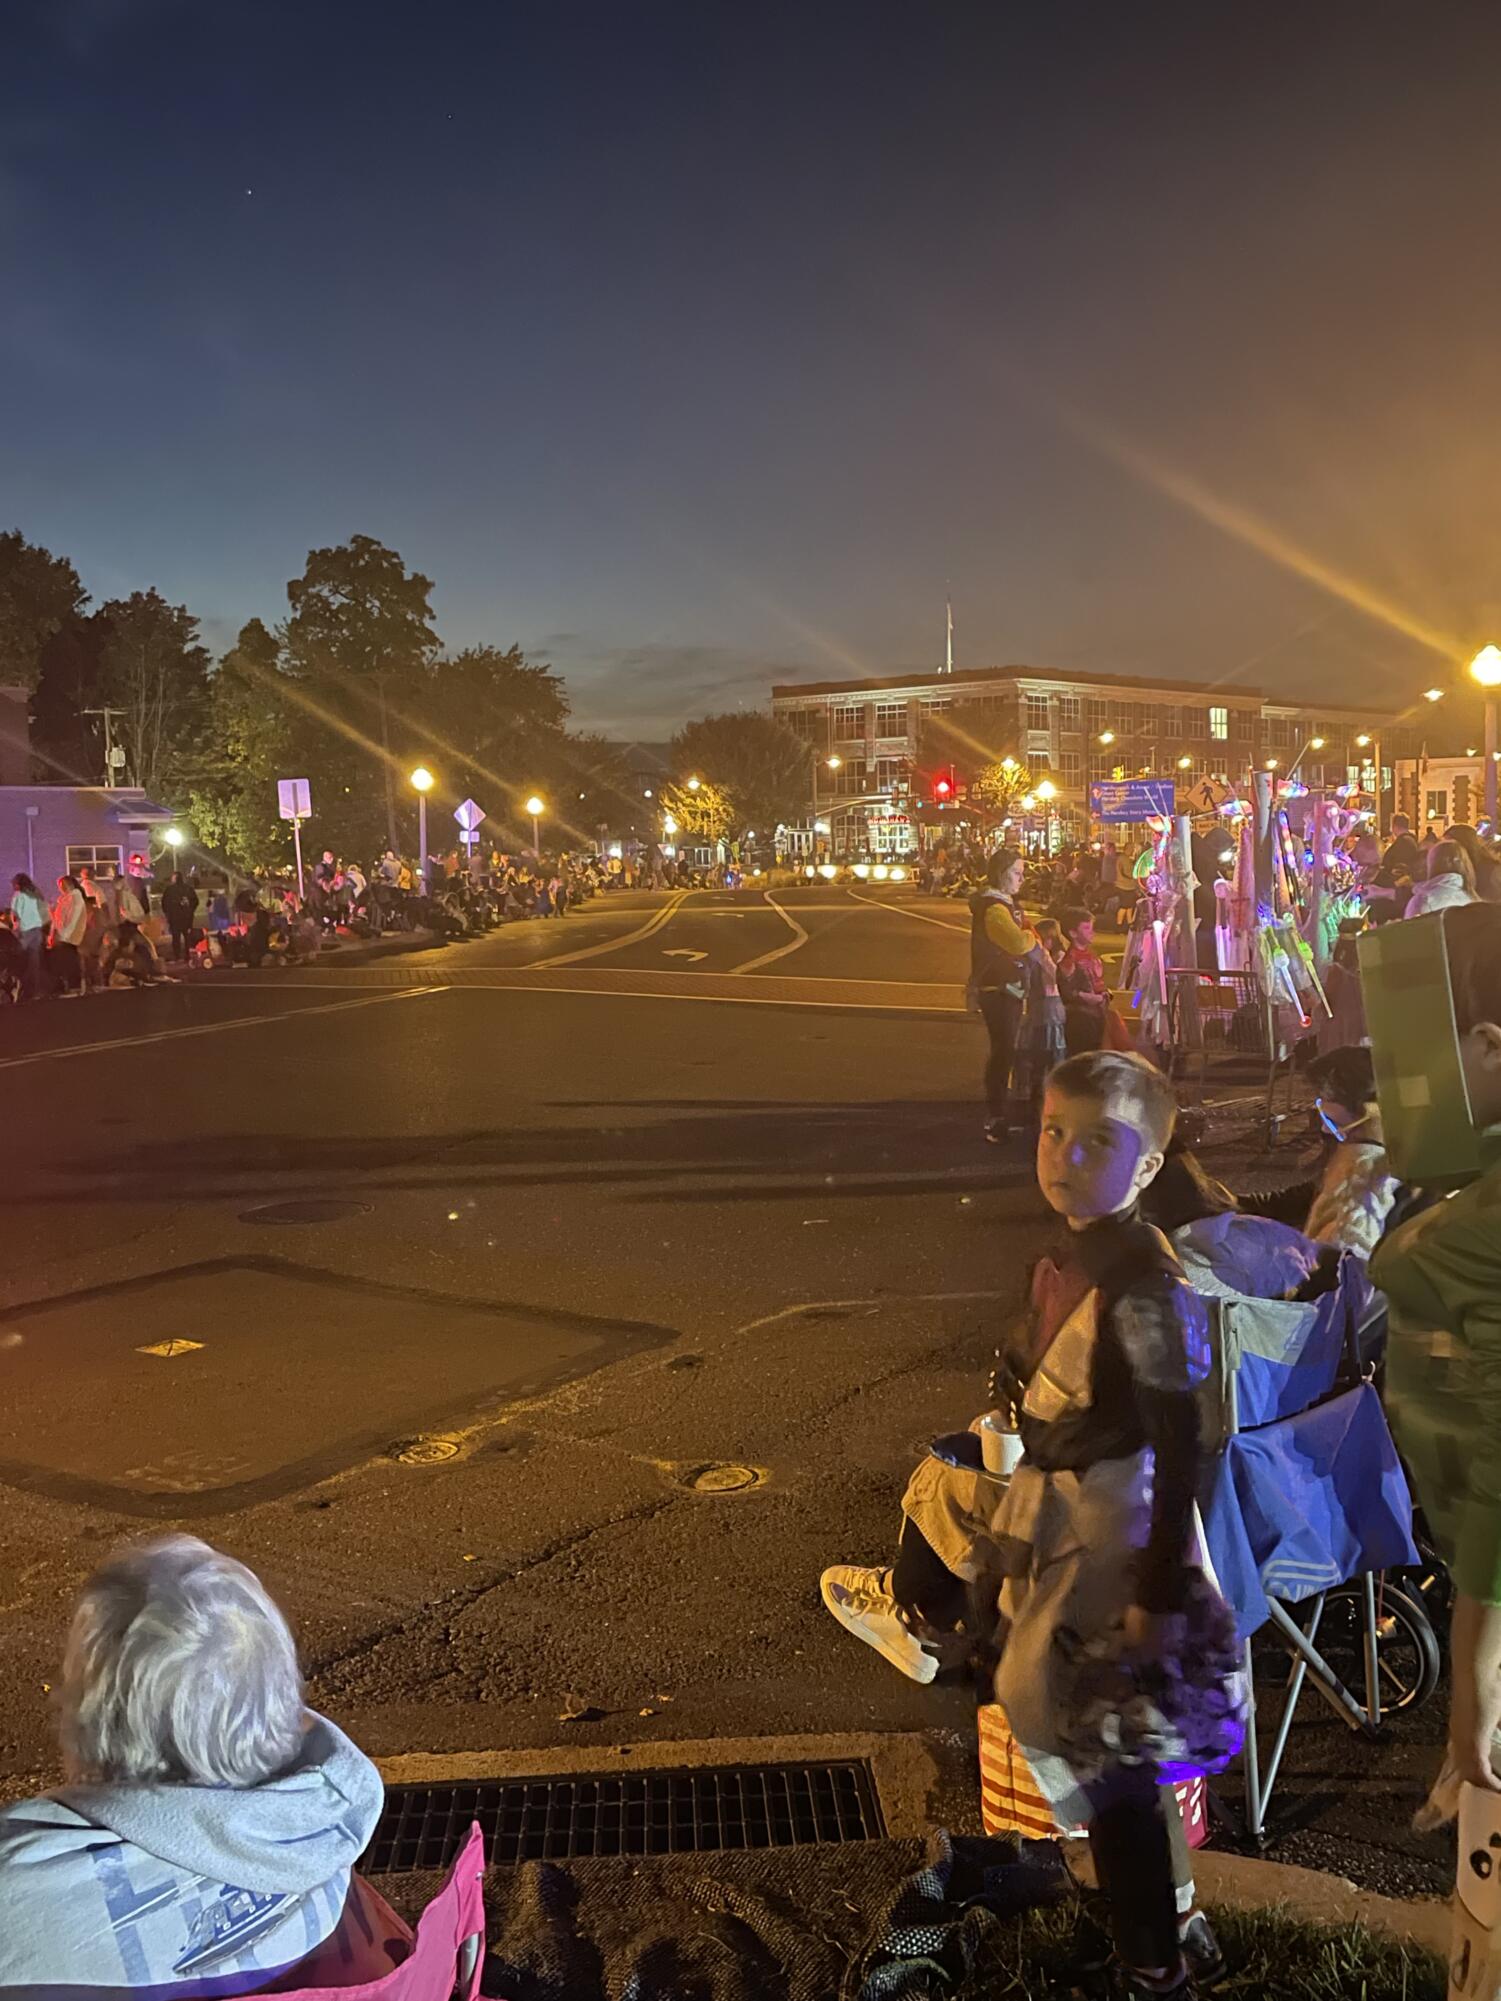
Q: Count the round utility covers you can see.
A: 3